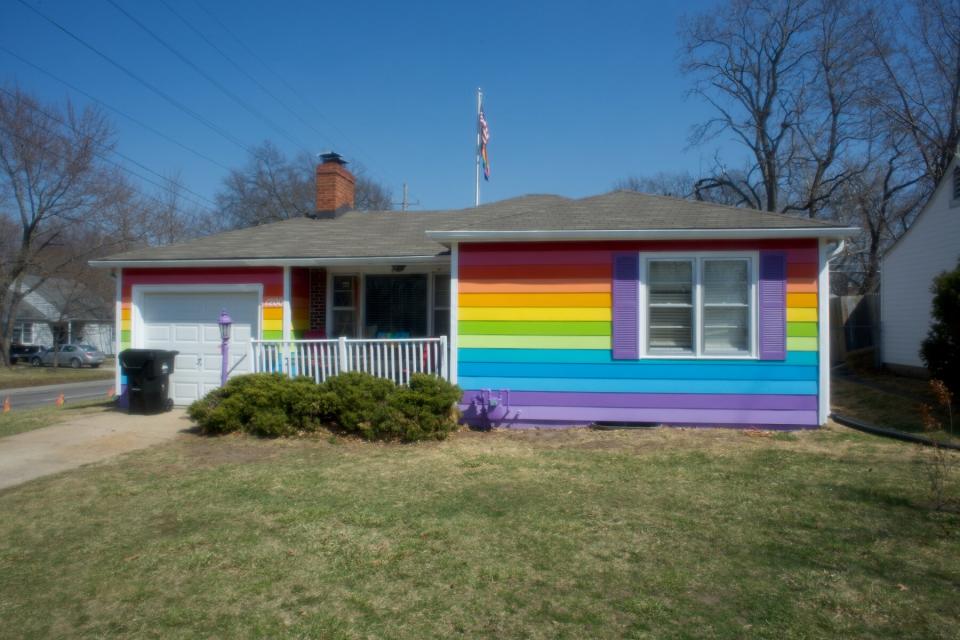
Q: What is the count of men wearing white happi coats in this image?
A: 0